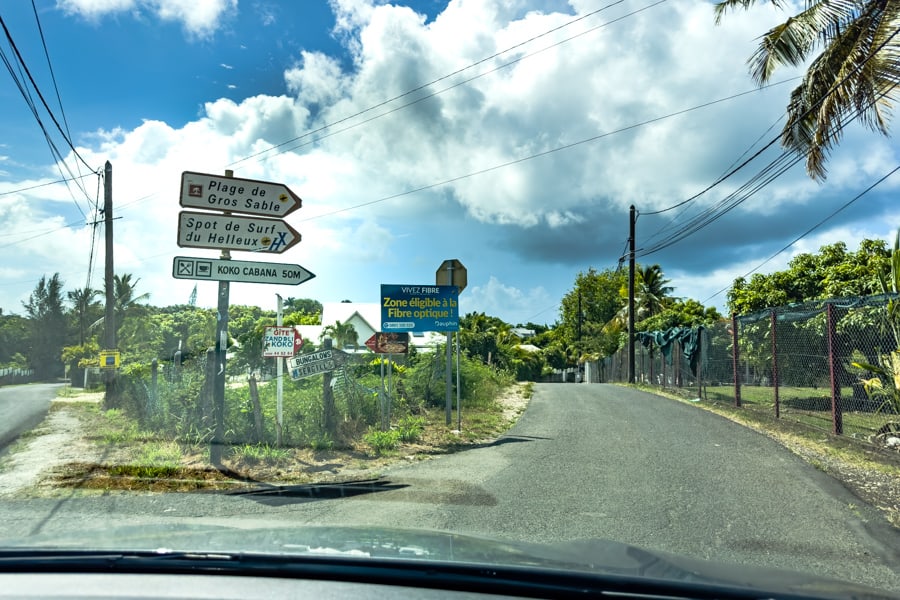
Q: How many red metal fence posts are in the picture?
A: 3